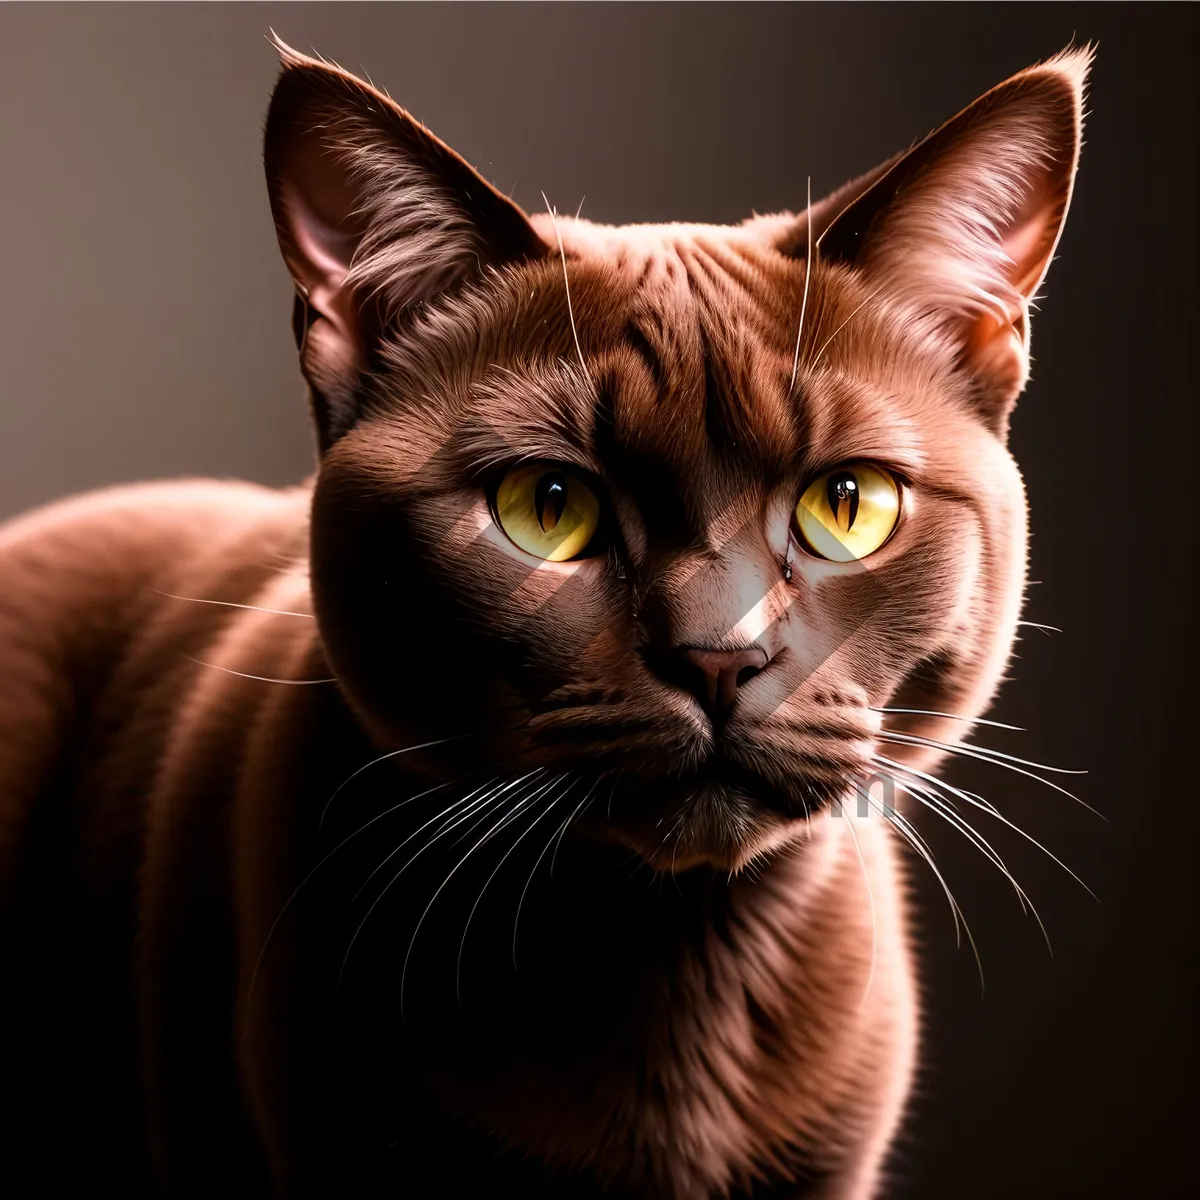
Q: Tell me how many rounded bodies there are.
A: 1